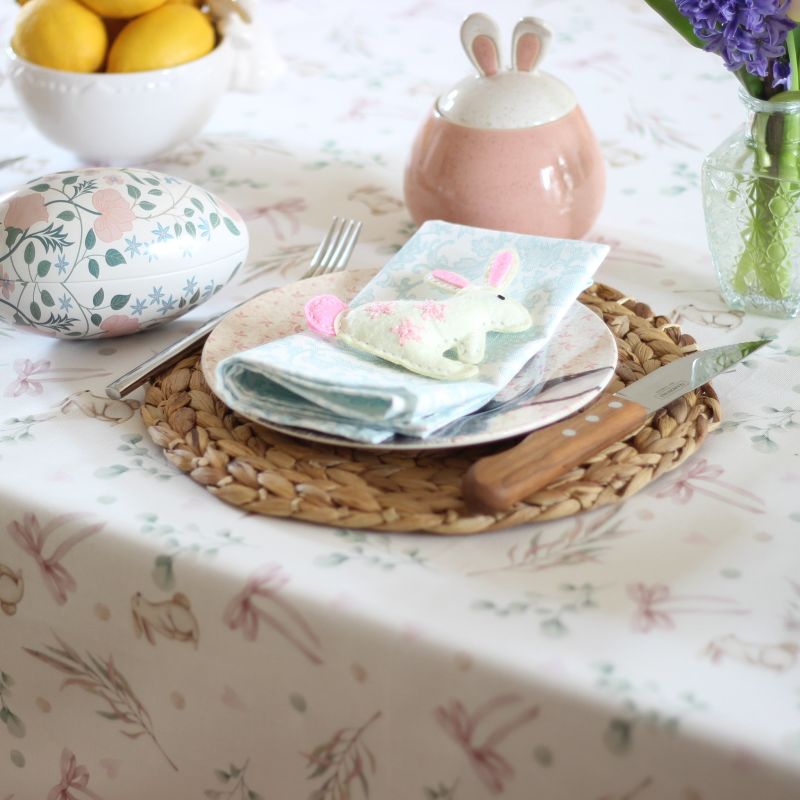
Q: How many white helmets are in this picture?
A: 0